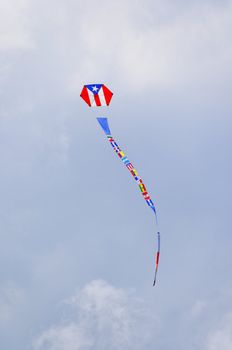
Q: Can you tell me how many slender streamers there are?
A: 1